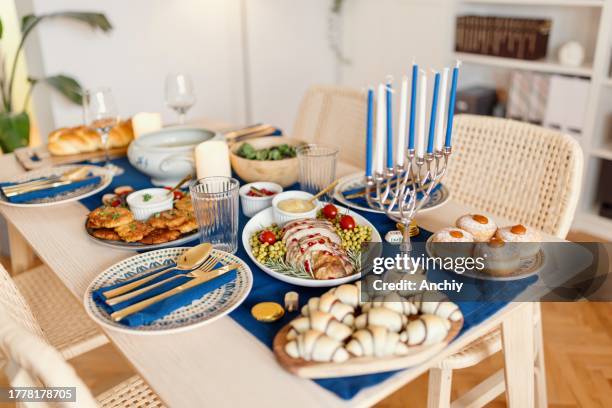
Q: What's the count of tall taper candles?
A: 9